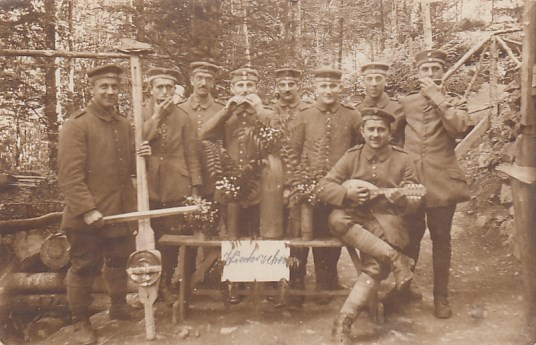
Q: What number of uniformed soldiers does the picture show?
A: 9